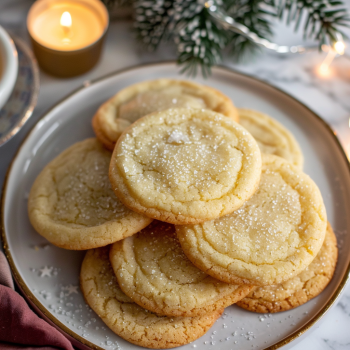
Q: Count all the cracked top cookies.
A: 8